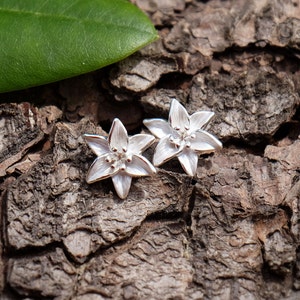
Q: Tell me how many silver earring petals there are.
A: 12